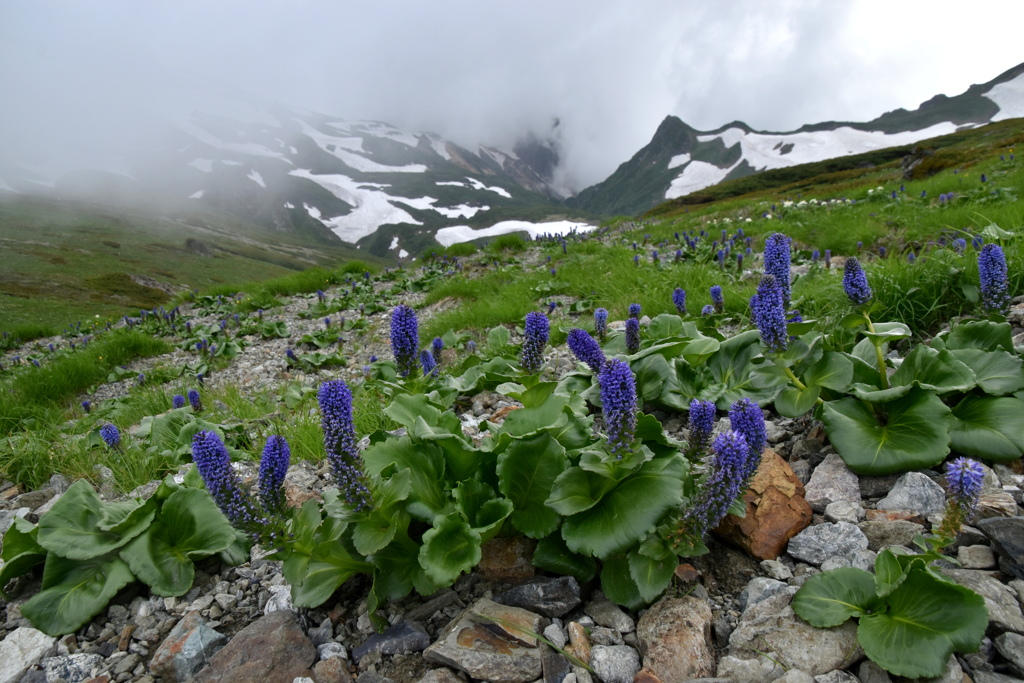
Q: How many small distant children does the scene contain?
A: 0